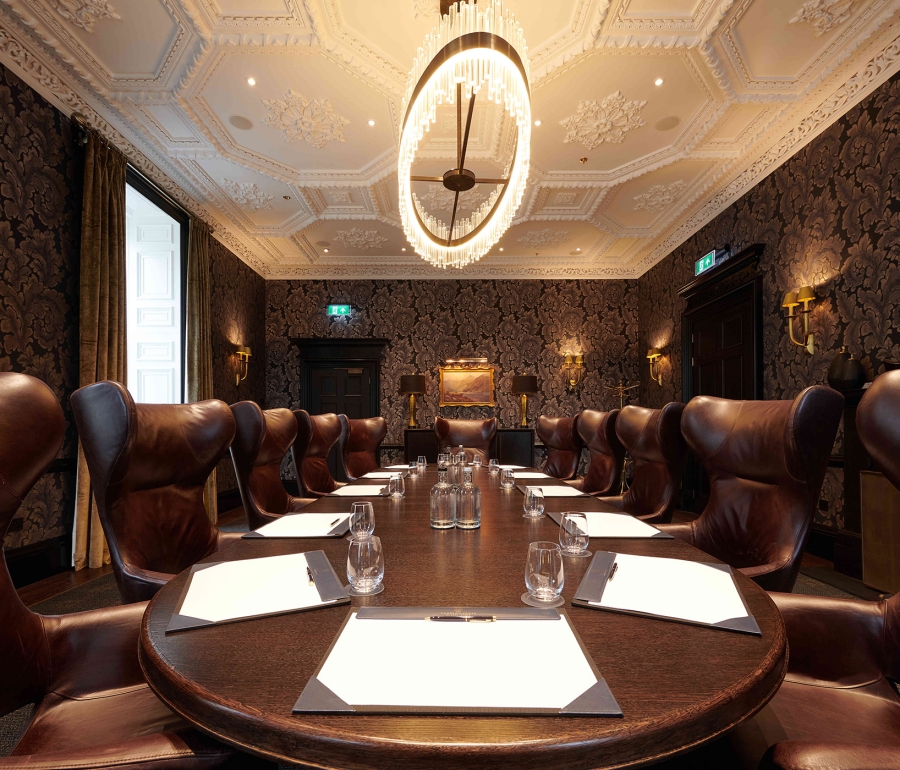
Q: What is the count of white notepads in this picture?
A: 11